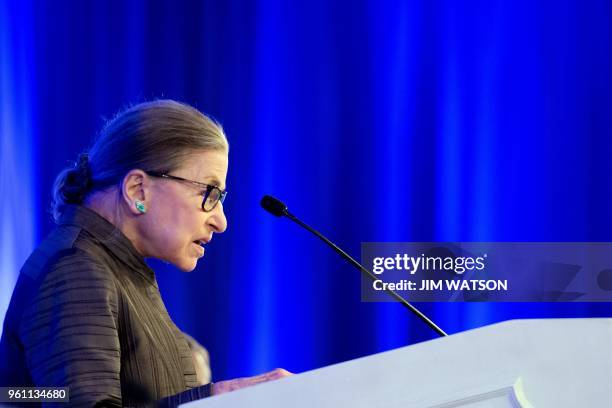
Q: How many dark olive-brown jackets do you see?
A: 1